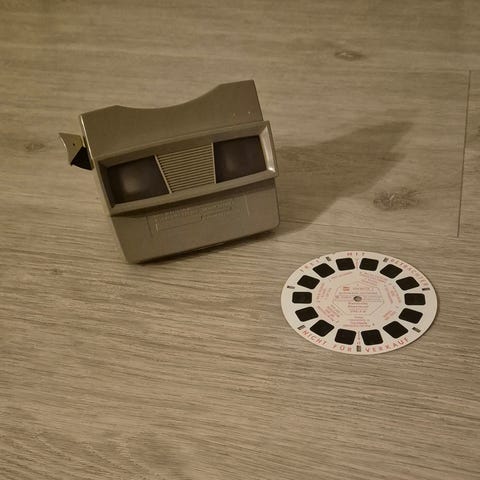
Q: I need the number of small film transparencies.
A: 14